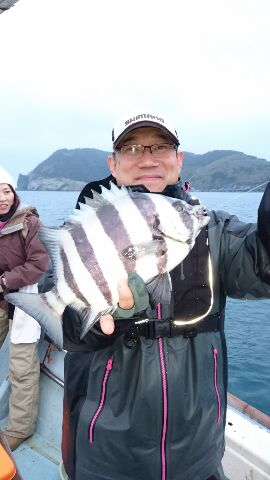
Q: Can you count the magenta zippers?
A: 3